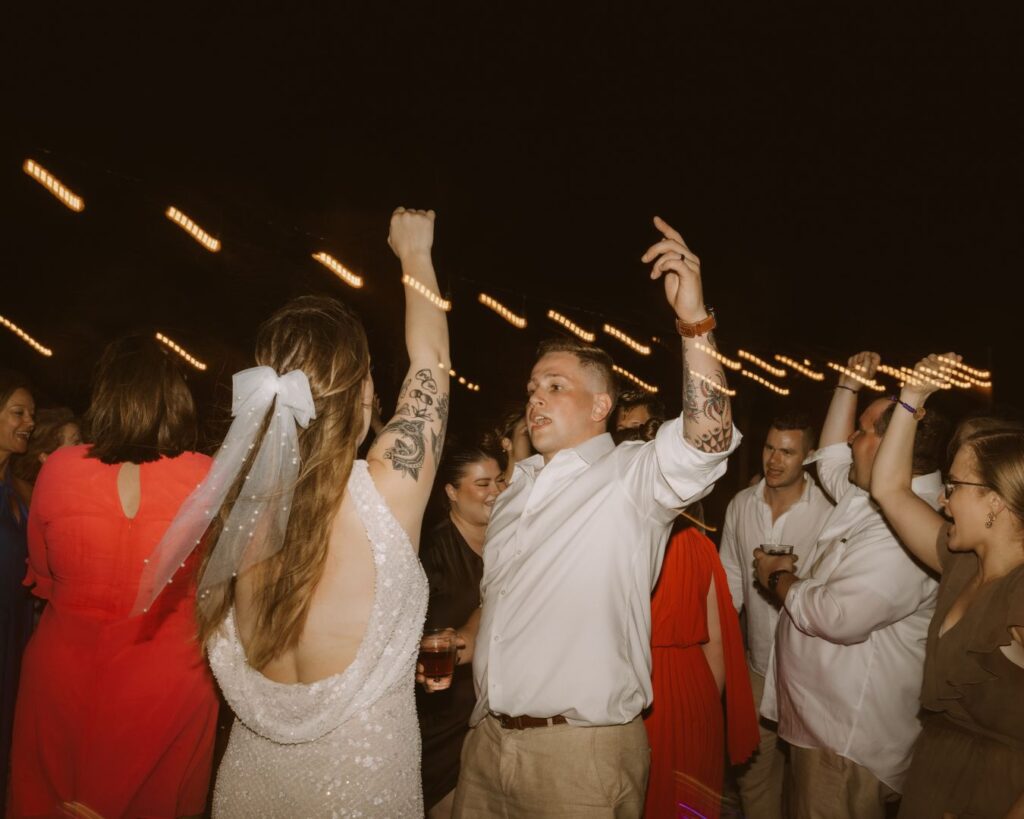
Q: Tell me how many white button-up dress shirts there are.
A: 3